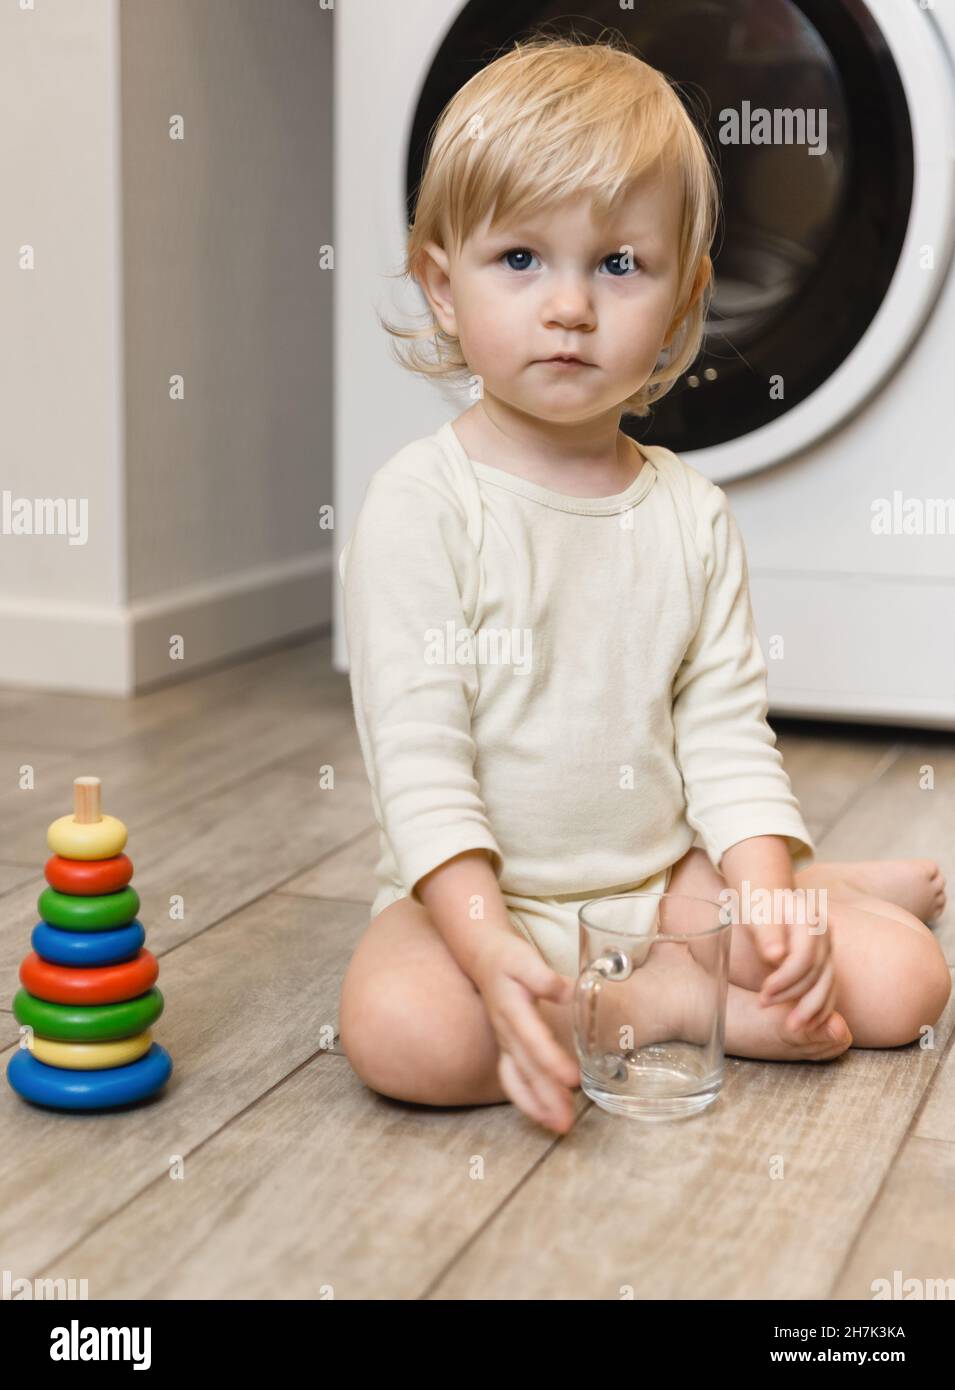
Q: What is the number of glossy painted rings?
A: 8